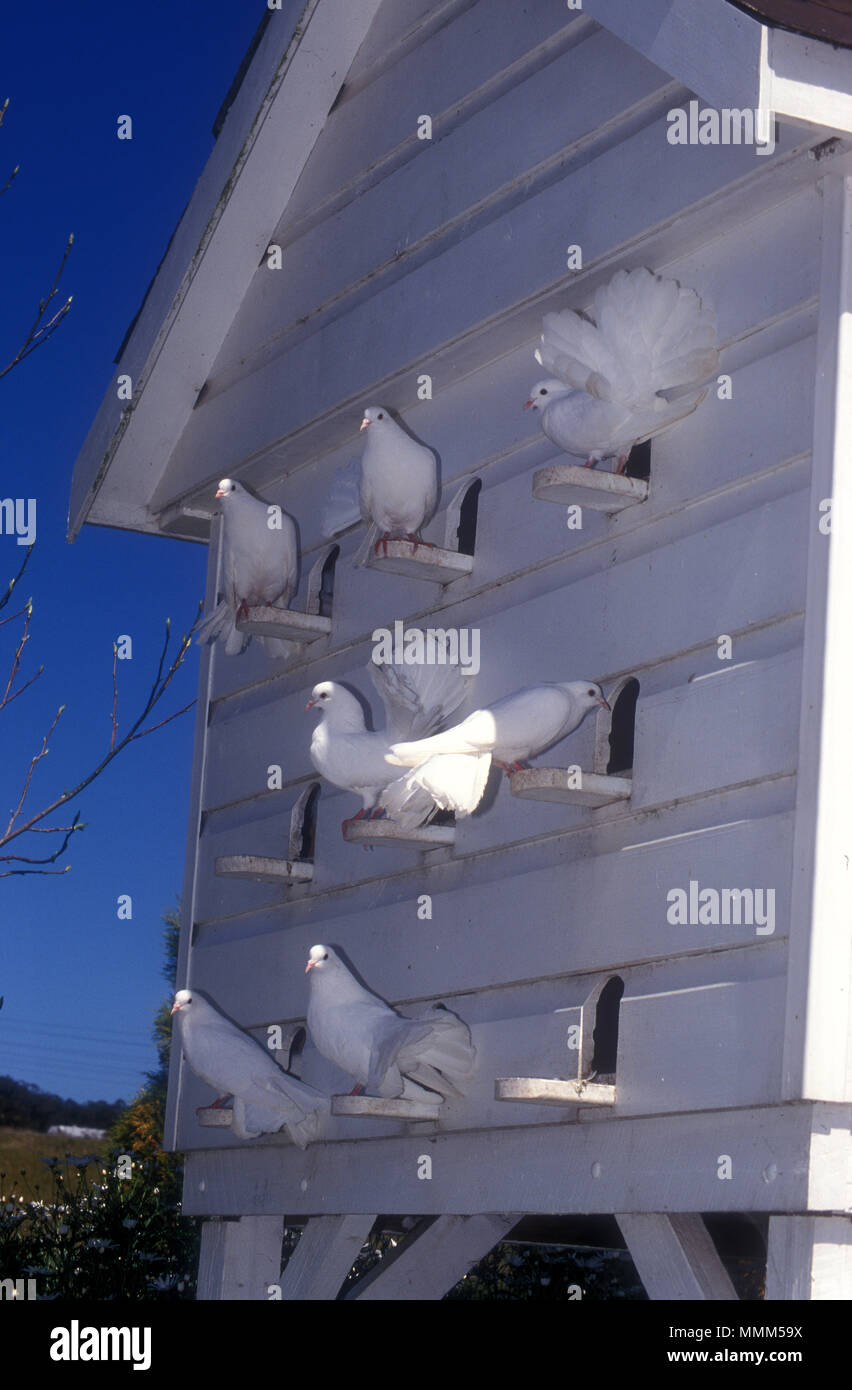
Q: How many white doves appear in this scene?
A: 7